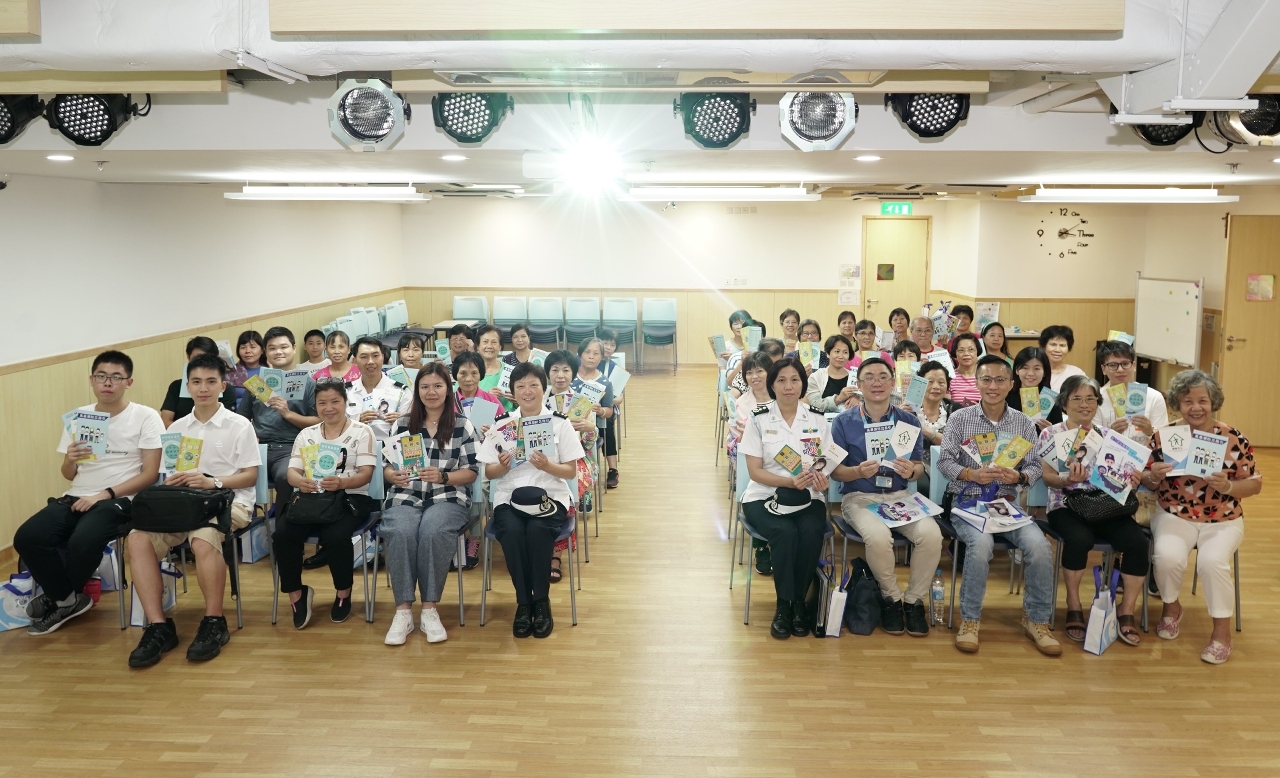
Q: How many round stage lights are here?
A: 9